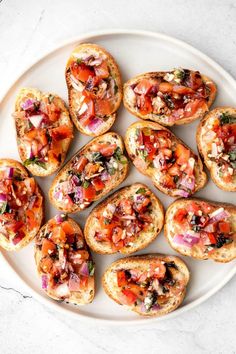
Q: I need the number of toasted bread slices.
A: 11